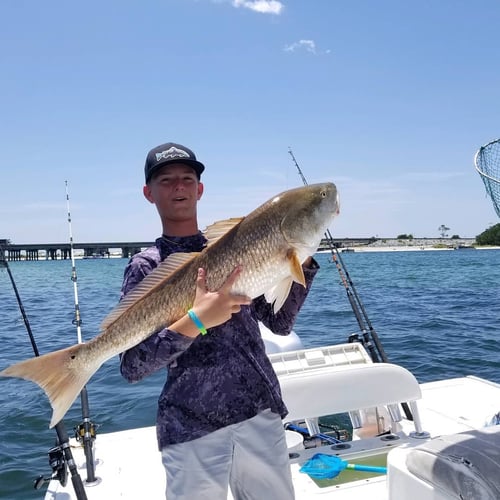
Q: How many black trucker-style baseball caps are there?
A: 1